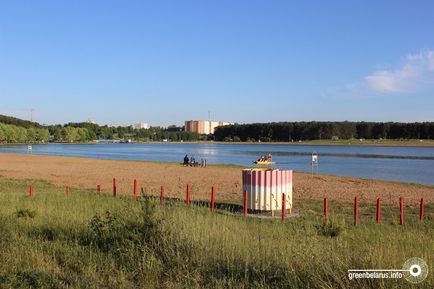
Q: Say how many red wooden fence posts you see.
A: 15